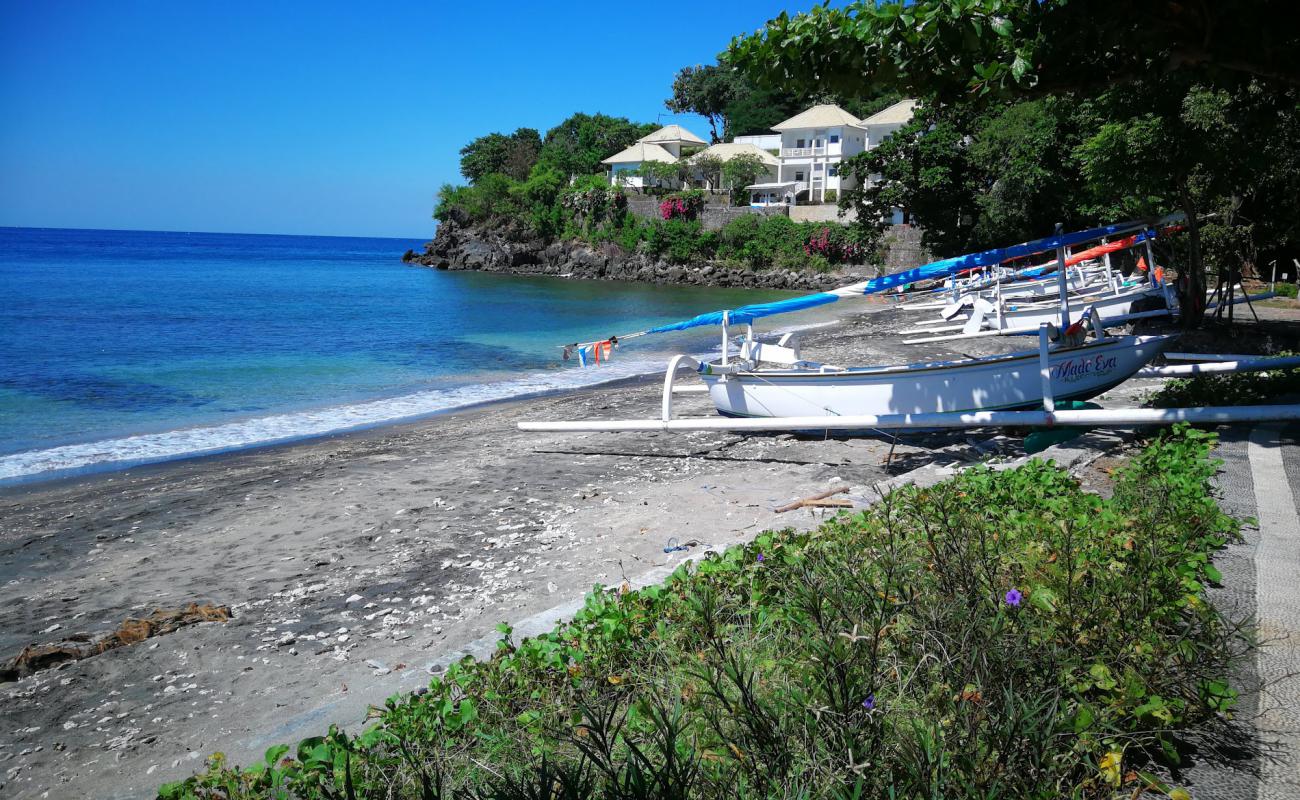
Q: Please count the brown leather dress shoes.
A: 0